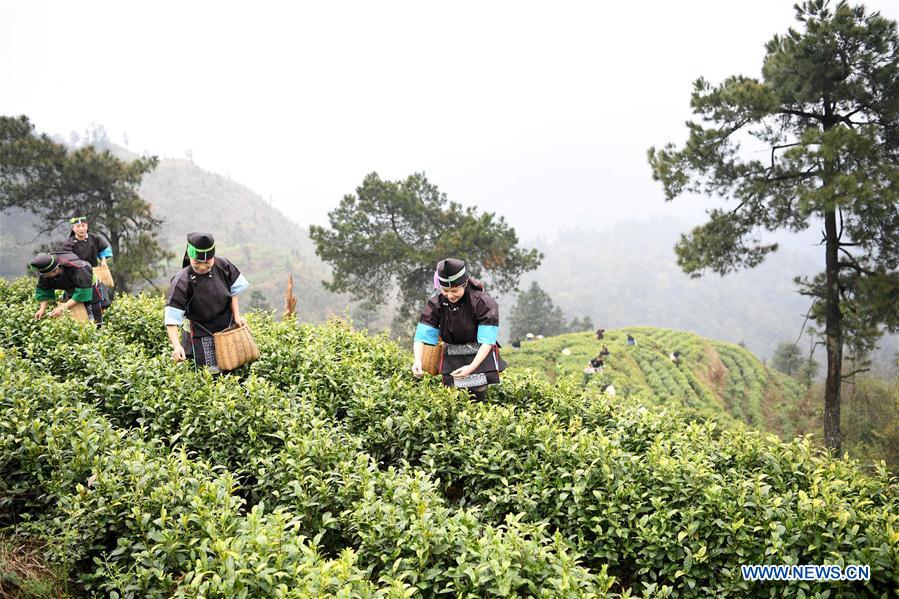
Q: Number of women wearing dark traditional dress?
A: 4